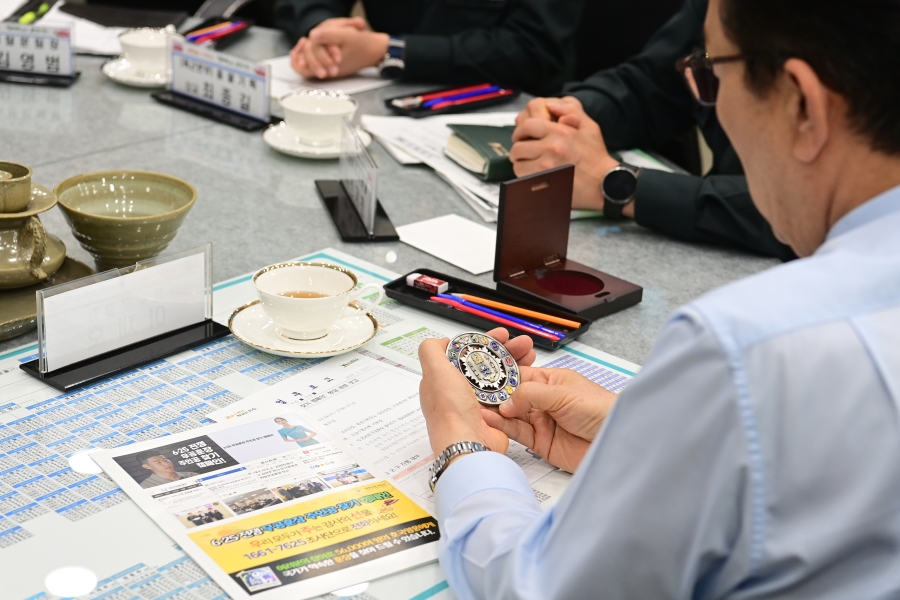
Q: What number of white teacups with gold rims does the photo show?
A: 3